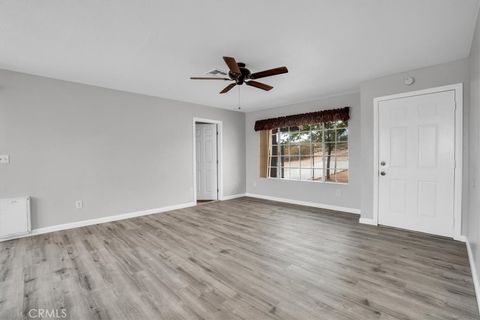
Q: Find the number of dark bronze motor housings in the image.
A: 1